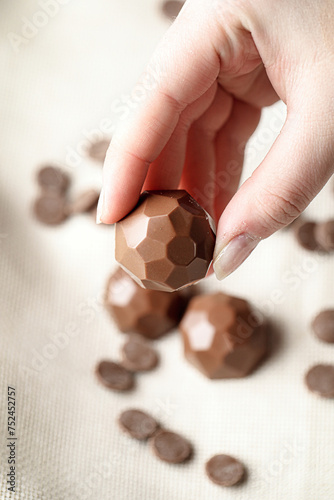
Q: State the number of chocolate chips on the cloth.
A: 14